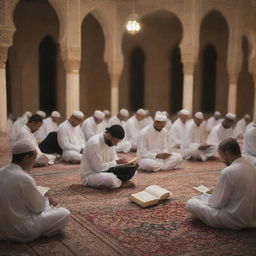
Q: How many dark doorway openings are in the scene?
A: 4